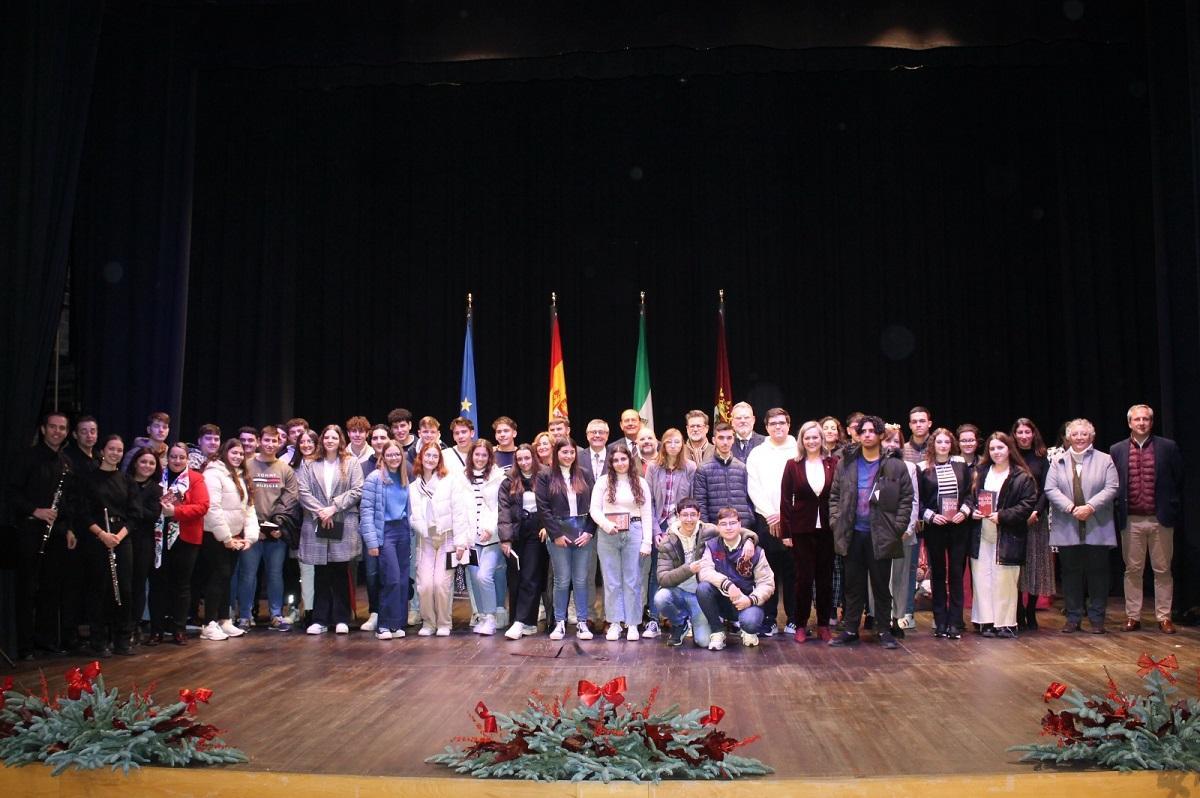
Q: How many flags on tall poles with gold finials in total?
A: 4